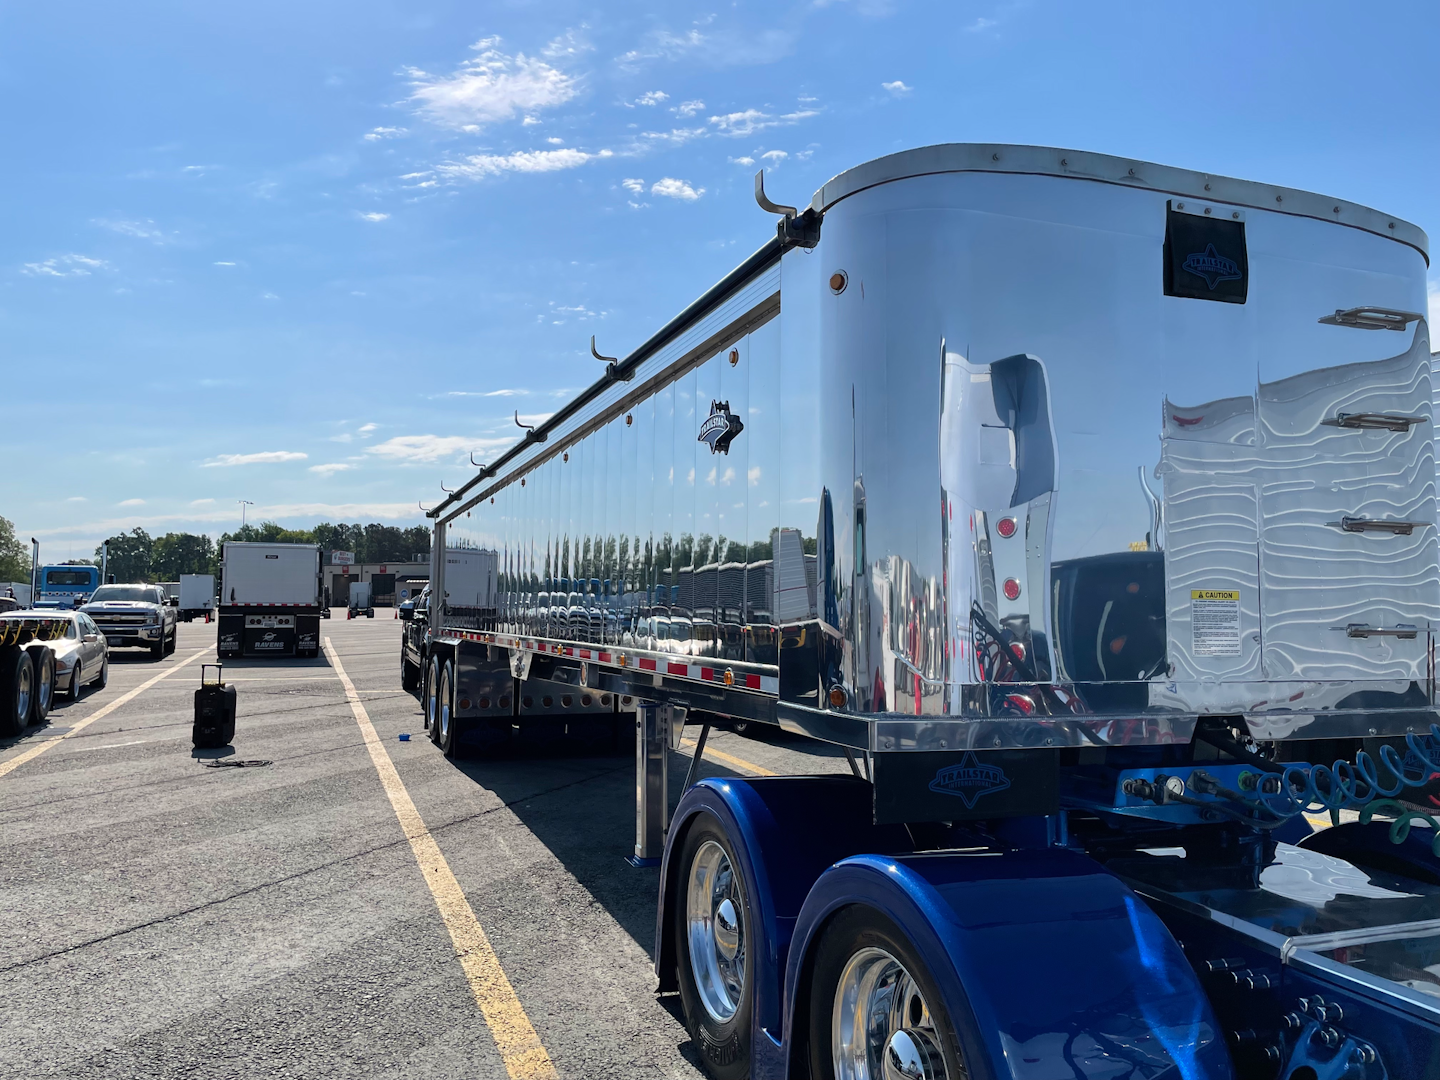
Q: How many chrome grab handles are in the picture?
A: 4